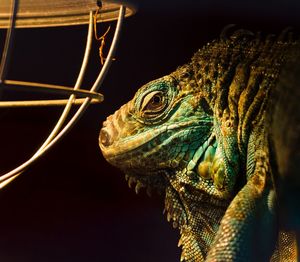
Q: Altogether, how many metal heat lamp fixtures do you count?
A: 1